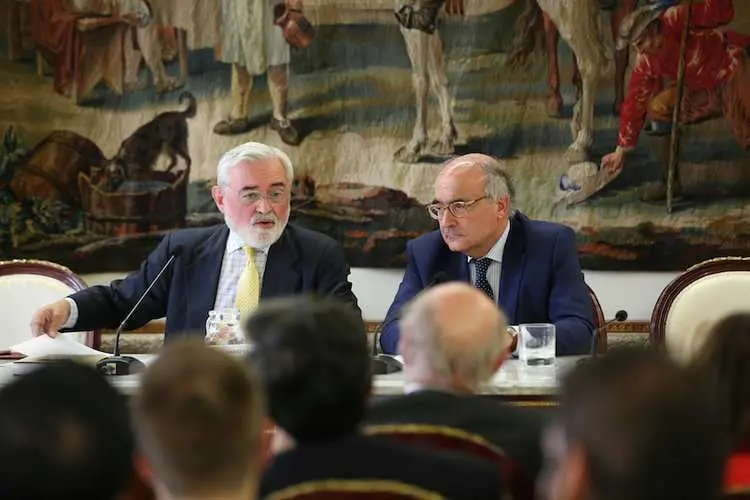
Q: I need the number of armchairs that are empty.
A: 2